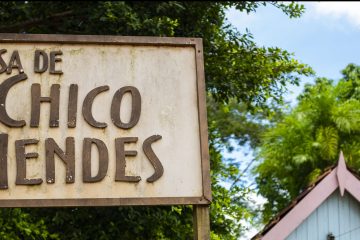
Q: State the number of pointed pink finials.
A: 1